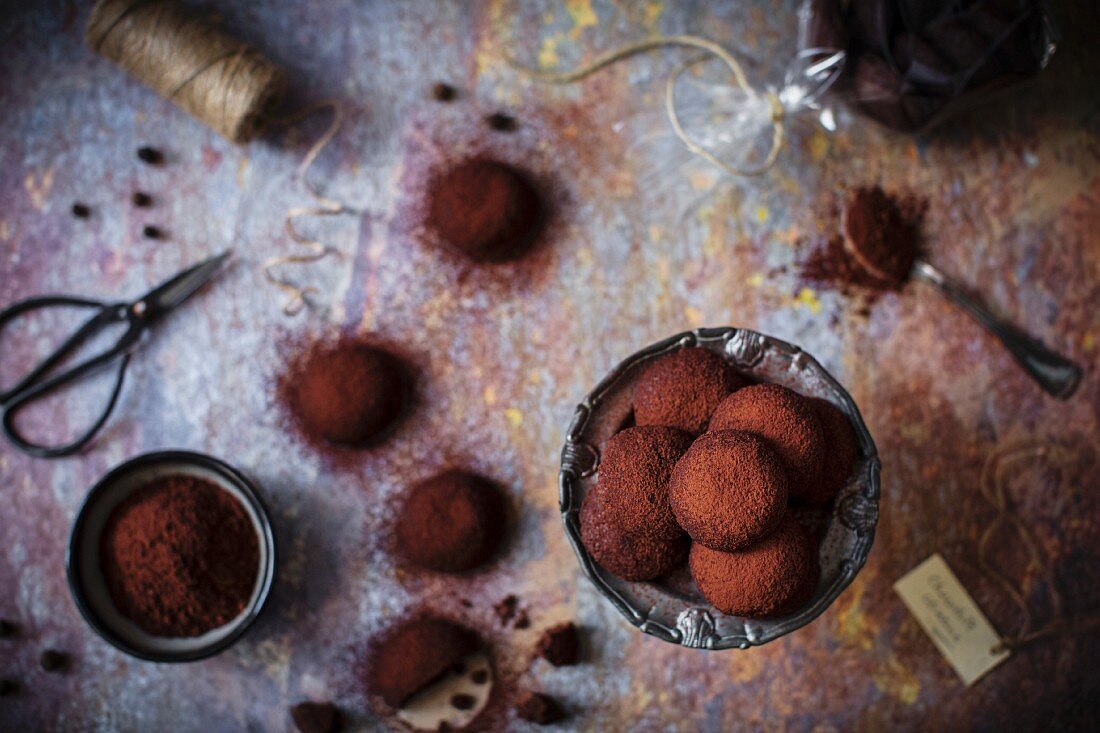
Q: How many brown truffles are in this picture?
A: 11